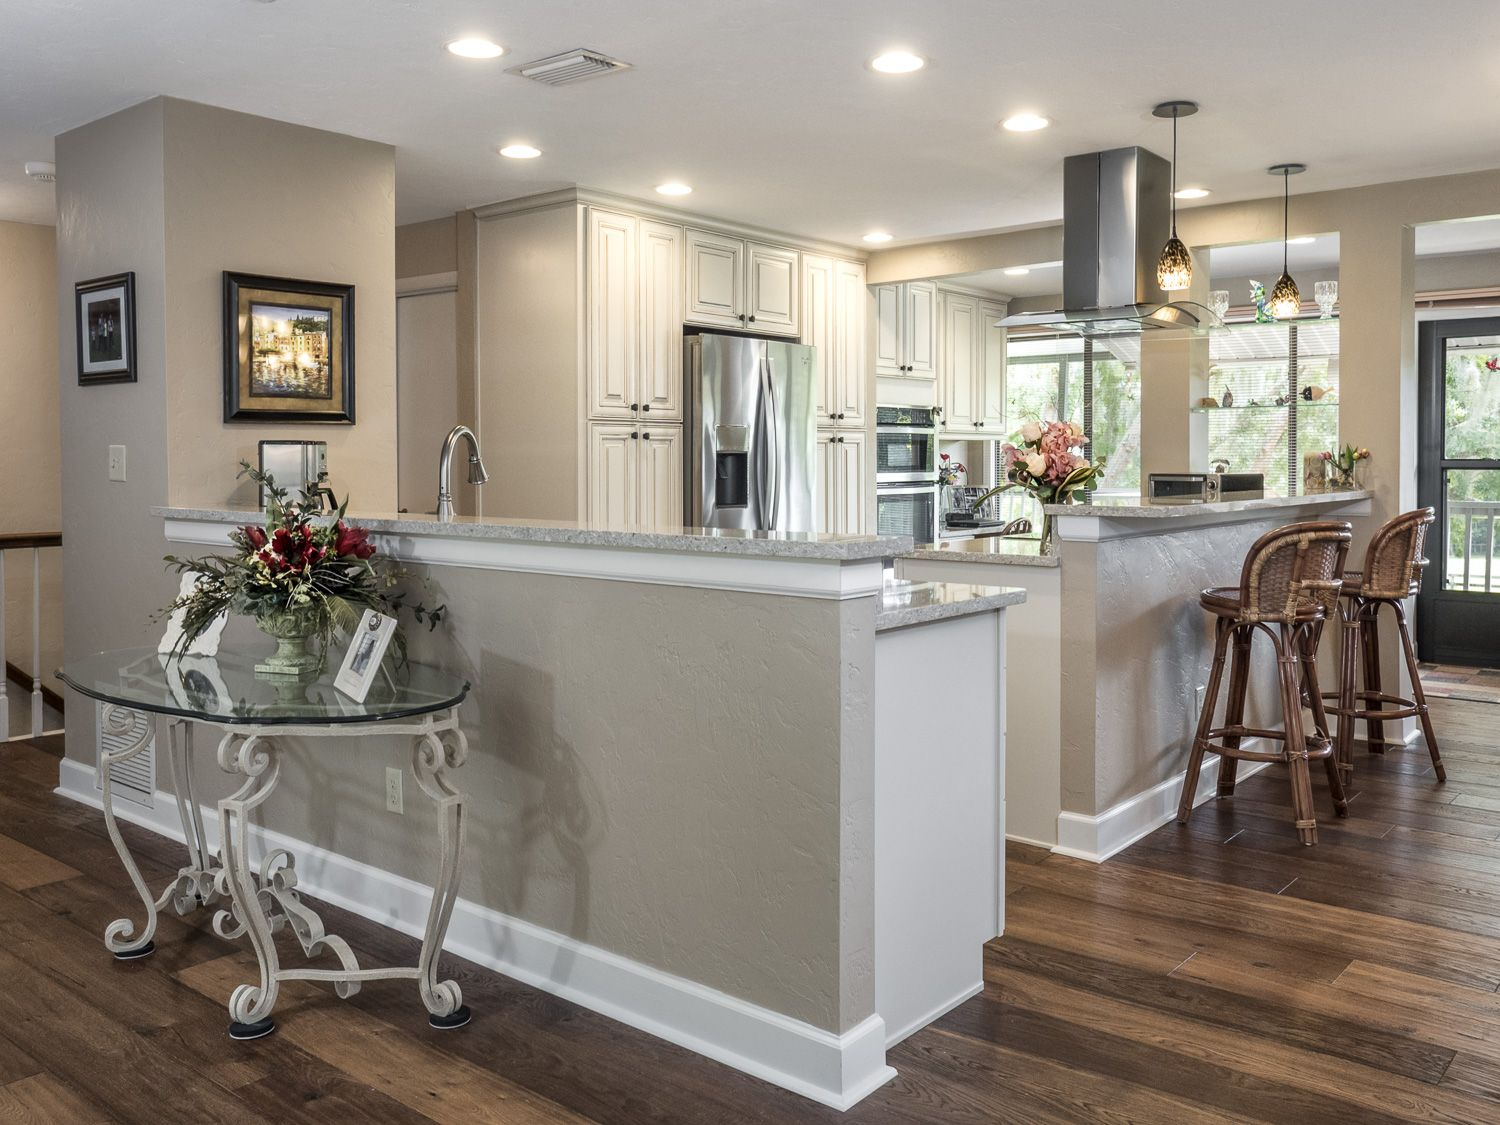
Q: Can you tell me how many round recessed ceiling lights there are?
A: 9